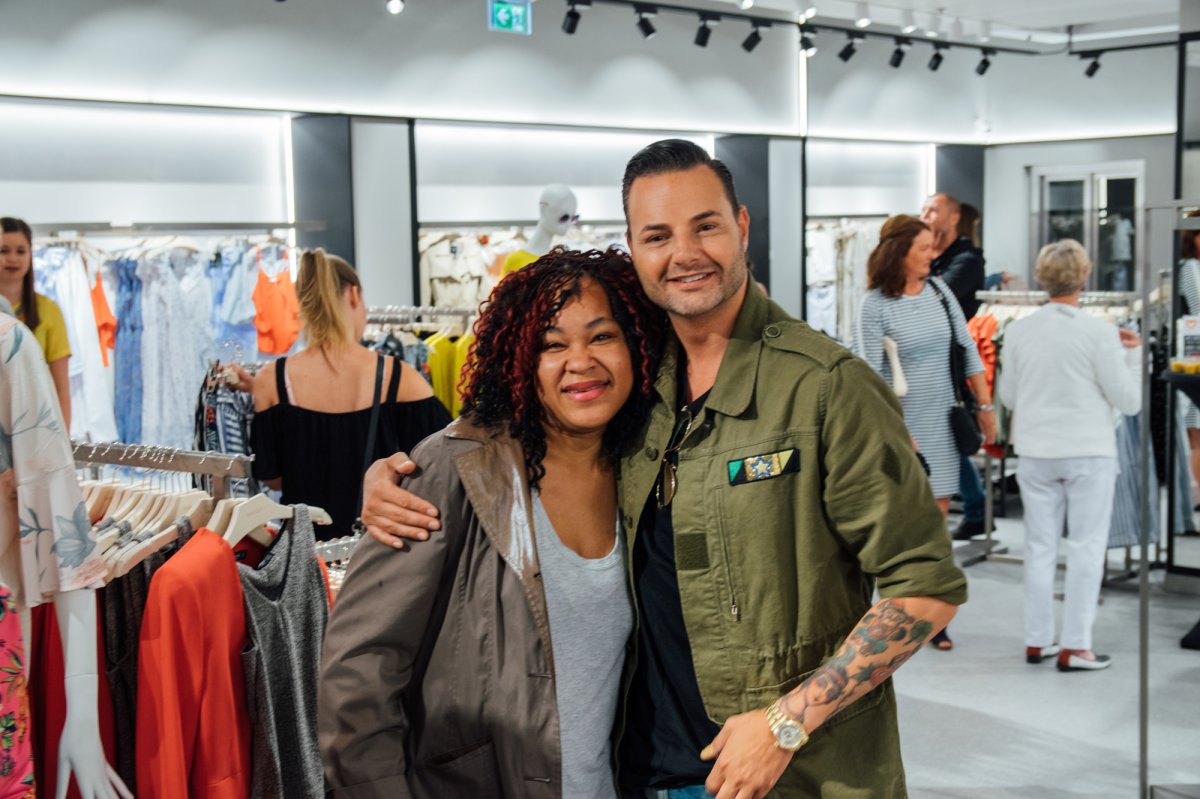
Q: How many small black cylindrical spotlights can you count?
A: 10